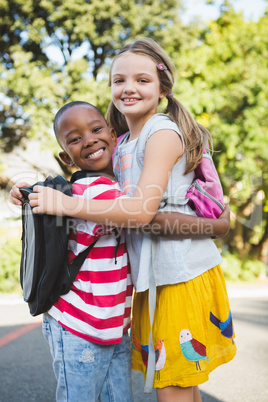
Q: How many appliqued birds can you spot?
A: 4